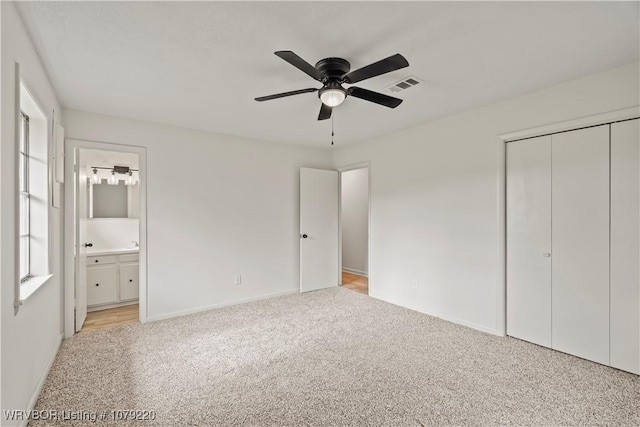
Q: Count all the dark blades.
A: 5